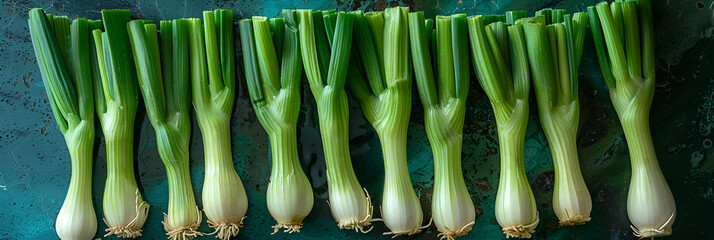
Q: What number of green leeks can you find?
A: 11